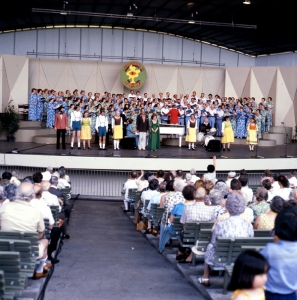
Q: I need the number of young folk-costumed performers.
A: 7